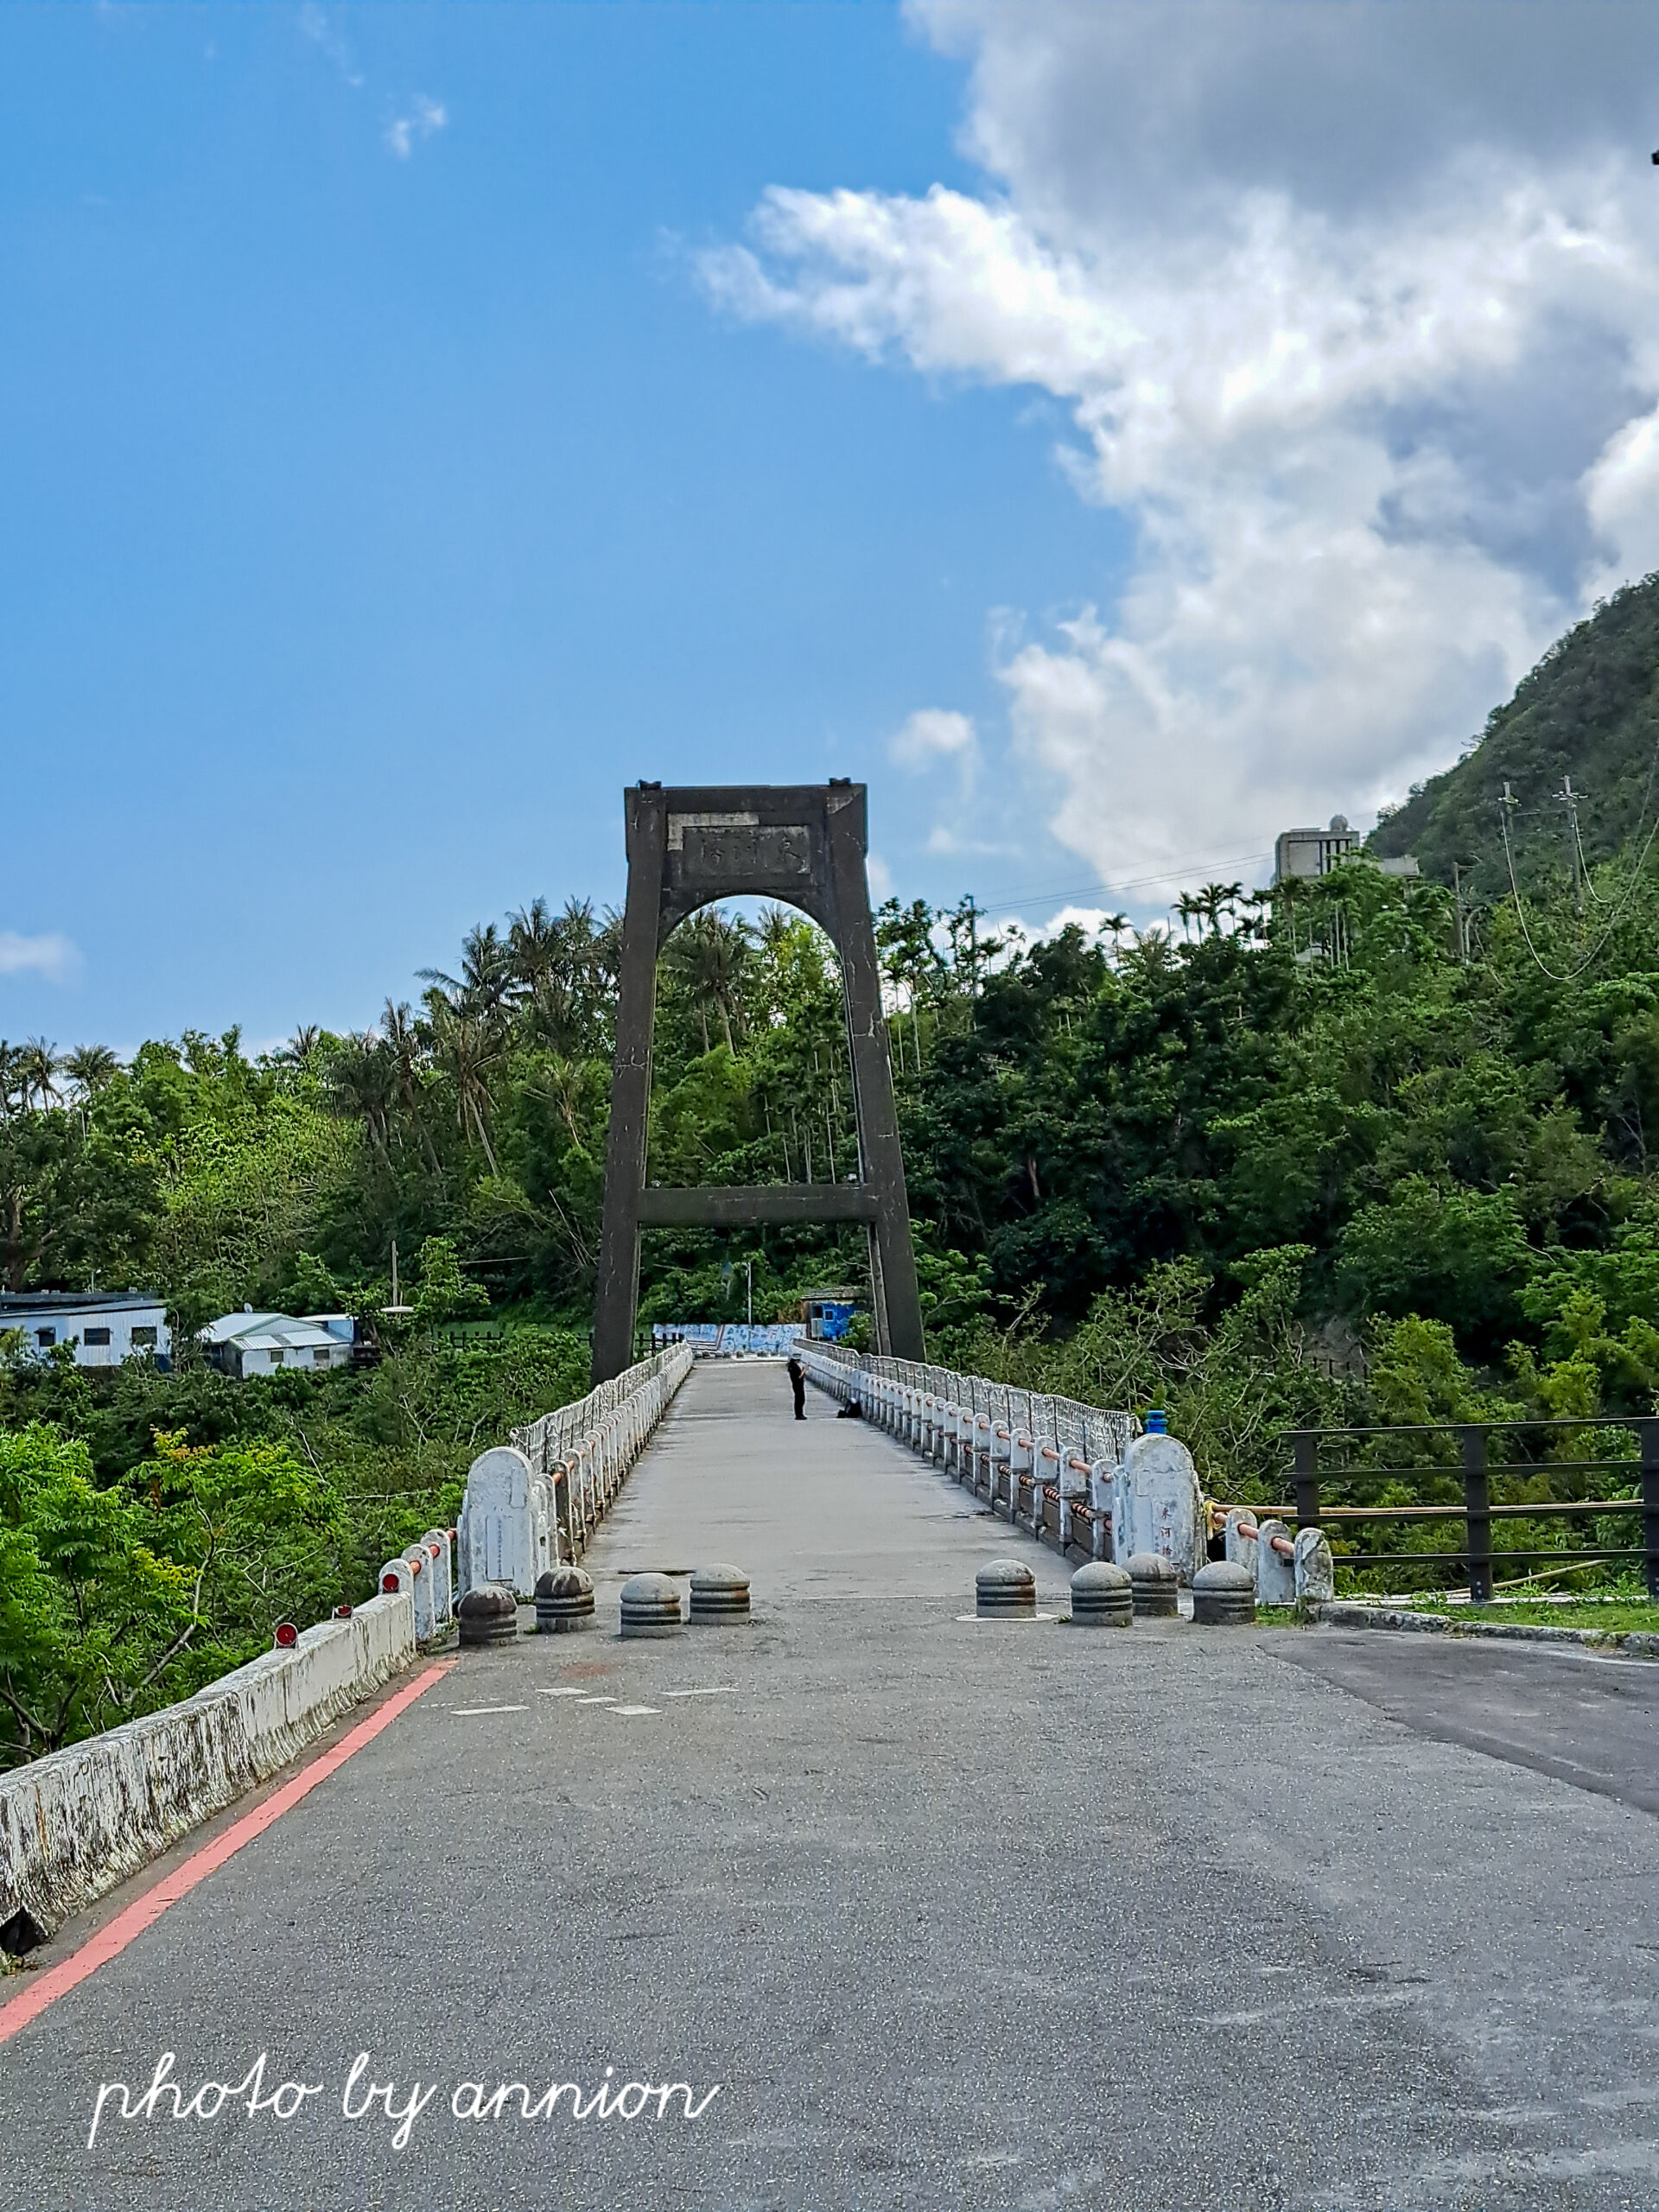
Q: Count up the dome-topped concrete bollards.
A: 8